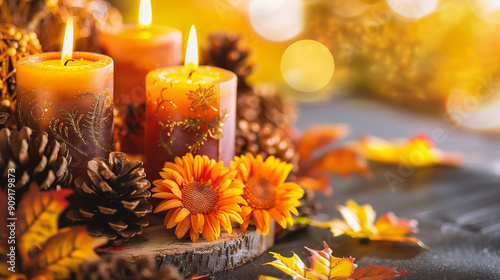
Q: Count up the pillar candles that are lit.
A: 3